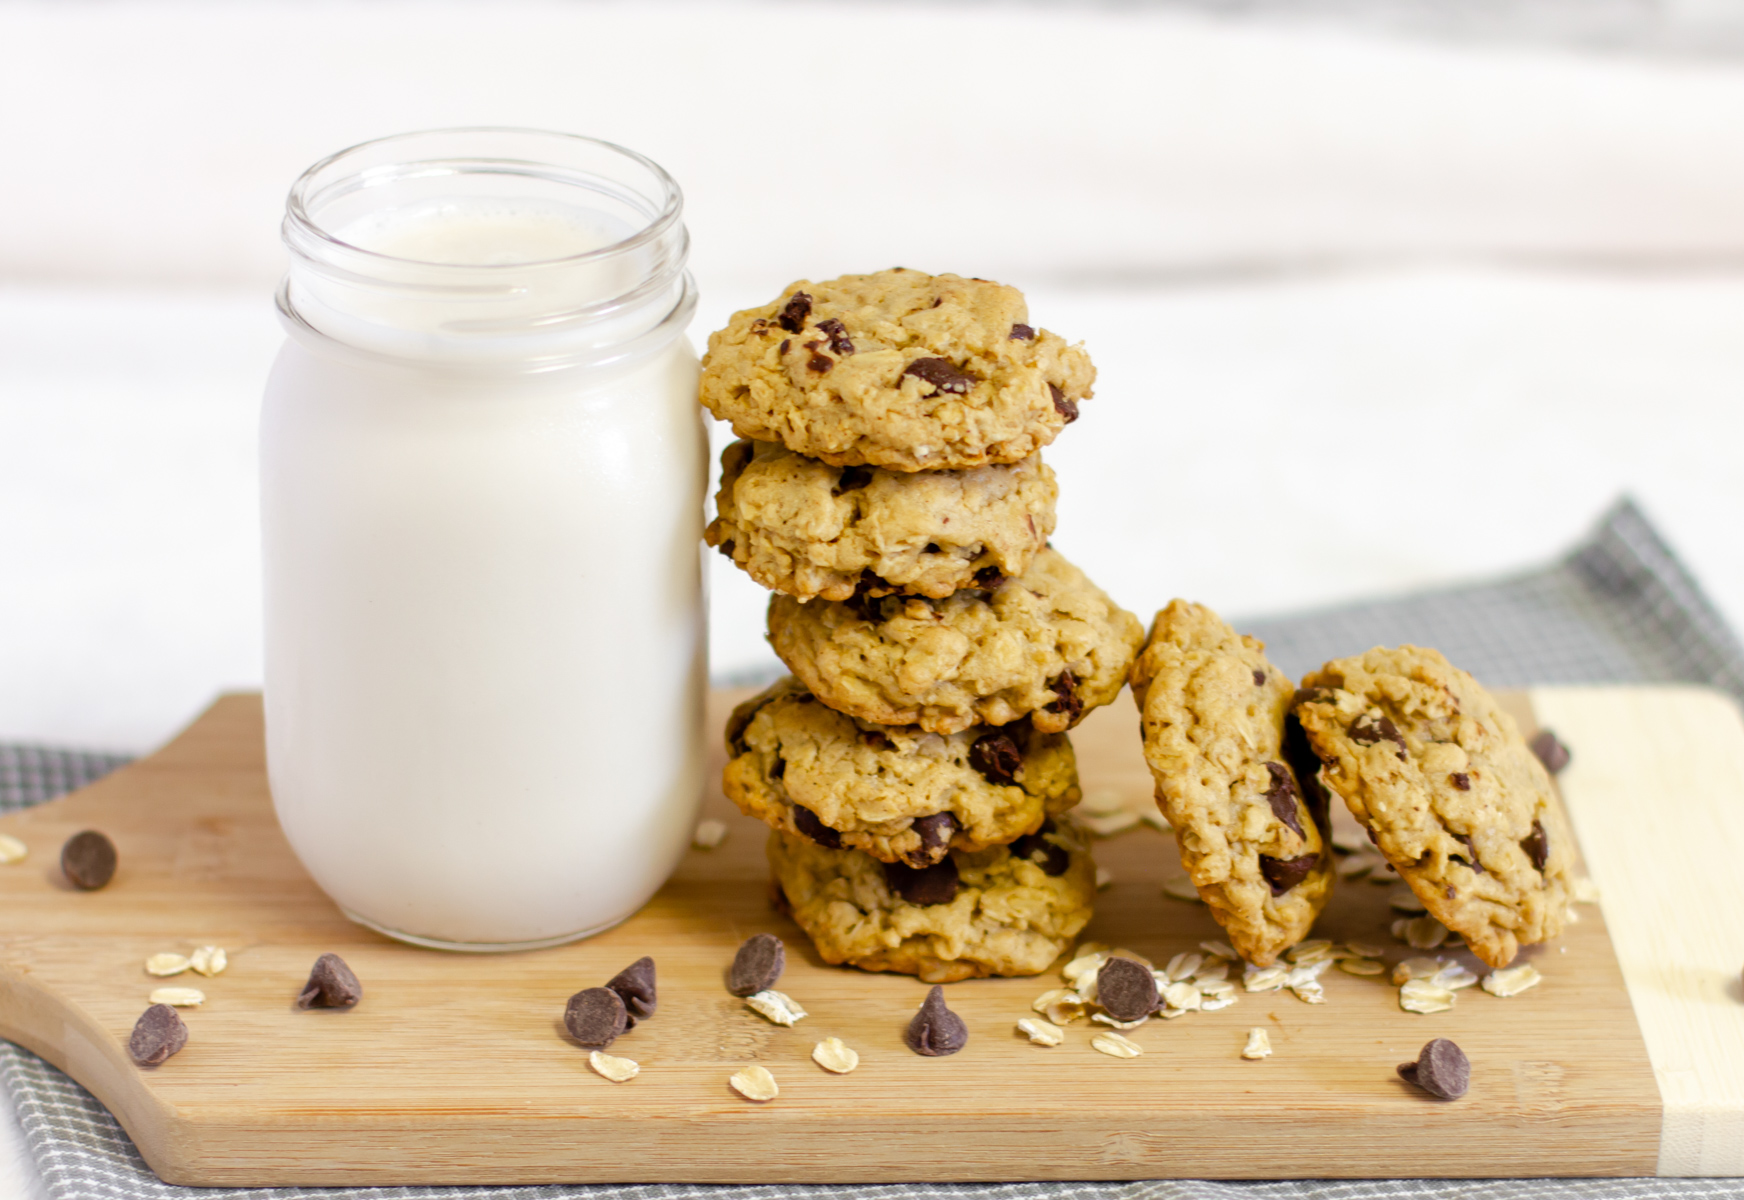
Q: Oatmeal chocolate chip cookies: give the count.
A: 7